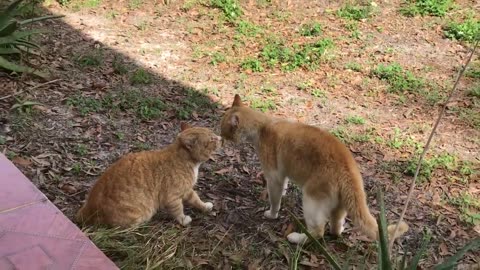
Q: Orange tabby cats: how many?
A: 2